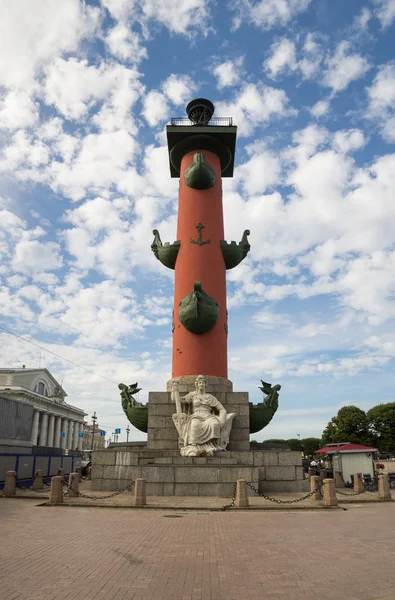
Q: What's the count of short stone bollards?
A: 15